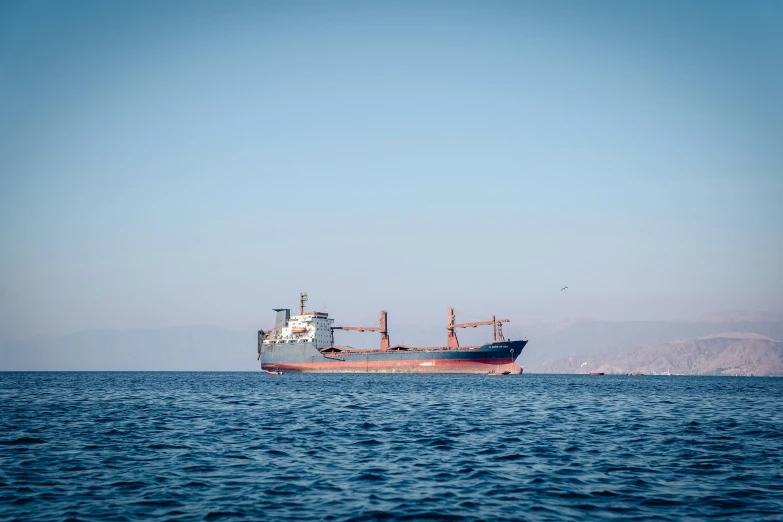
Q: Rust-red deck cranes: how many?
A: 2